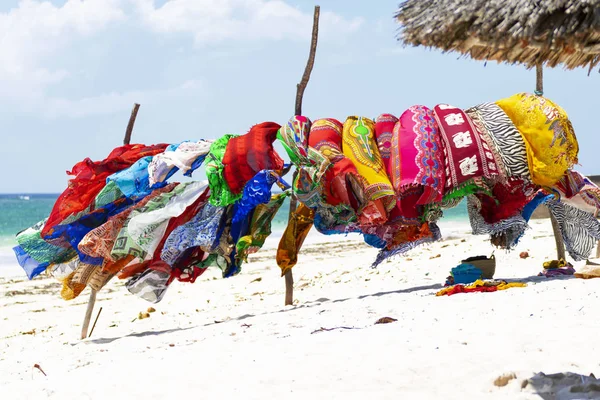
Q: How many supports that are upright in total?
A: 3